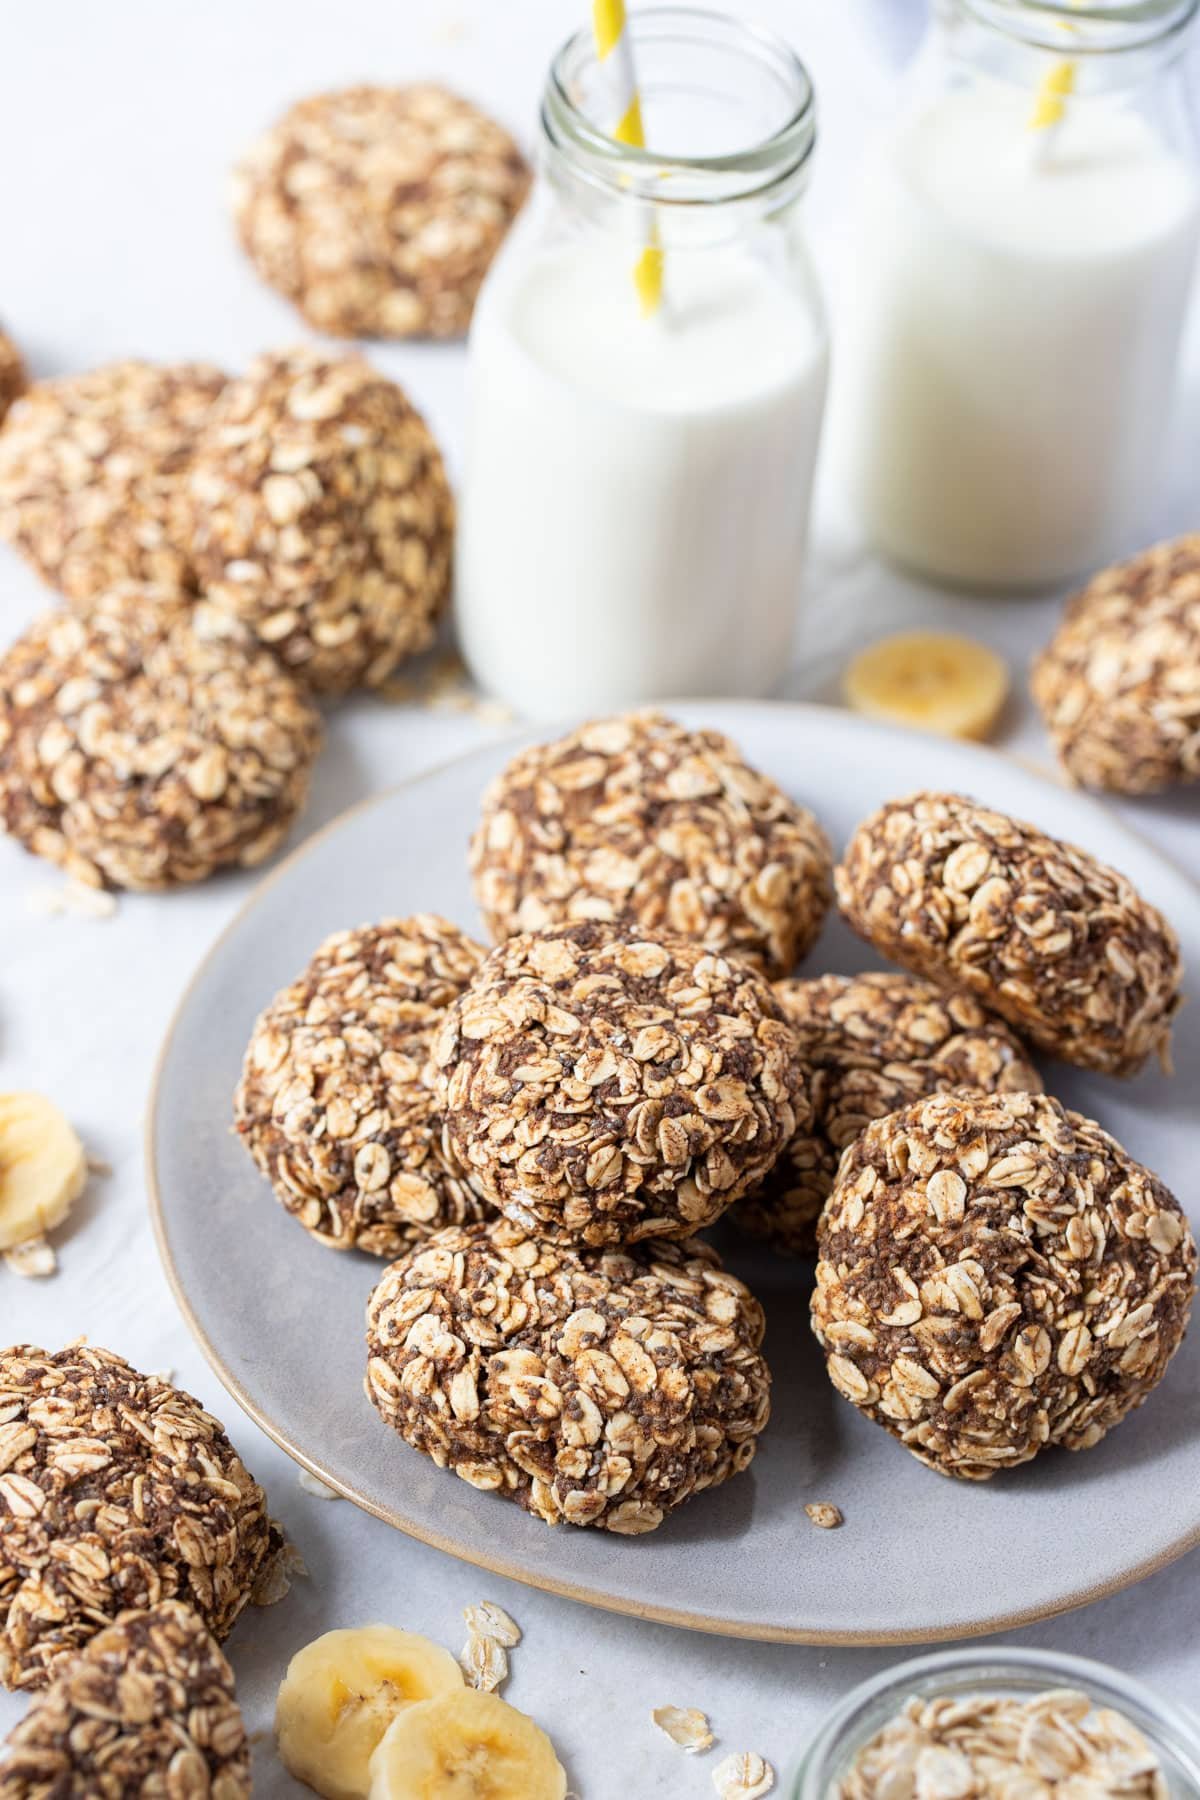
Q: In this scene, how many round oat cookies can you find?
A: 15